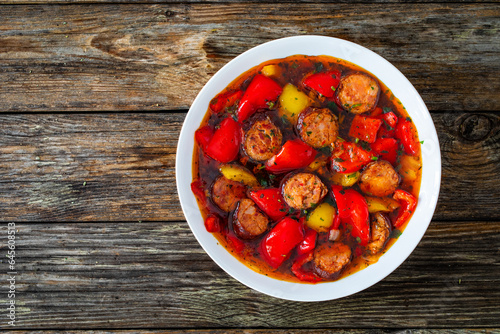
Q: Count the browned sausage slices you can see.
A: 9